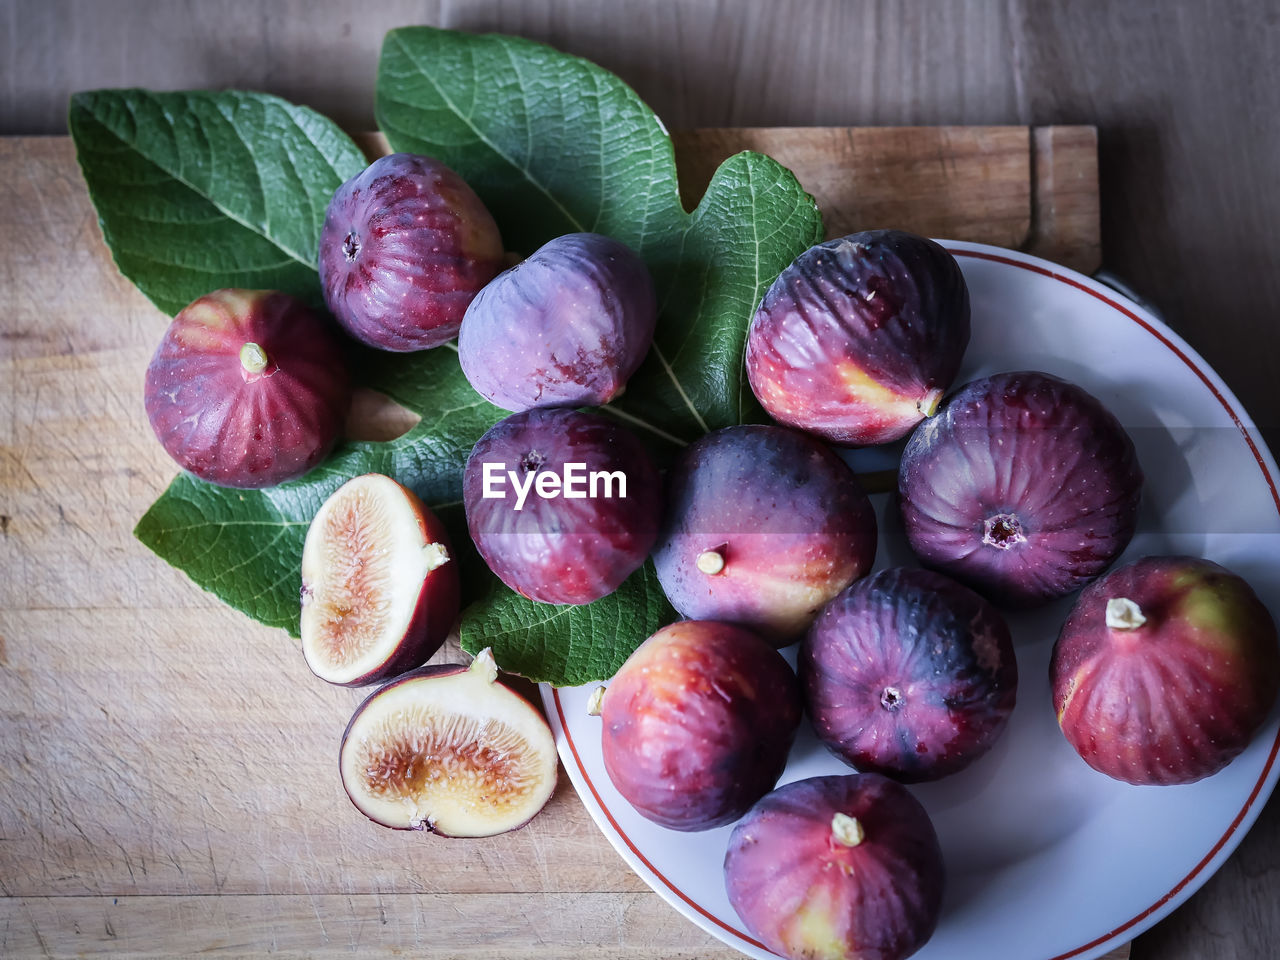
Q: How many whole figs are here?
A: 11